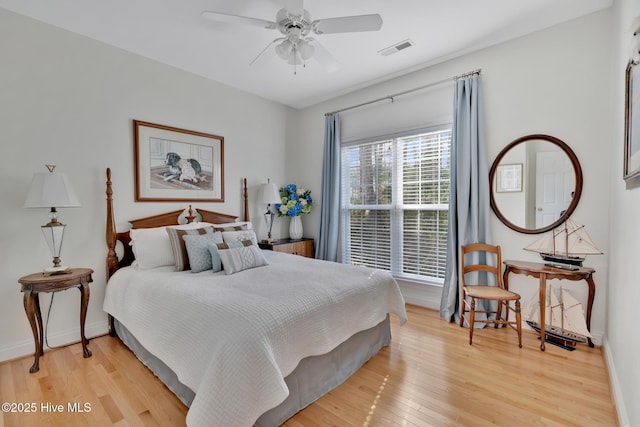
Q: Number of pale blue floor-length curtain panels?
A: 2